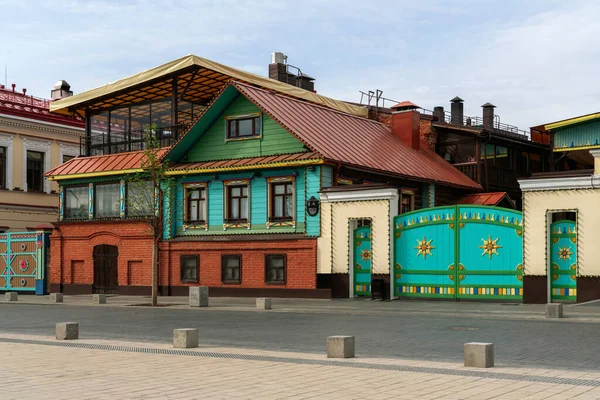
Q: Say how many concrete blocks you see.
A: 10